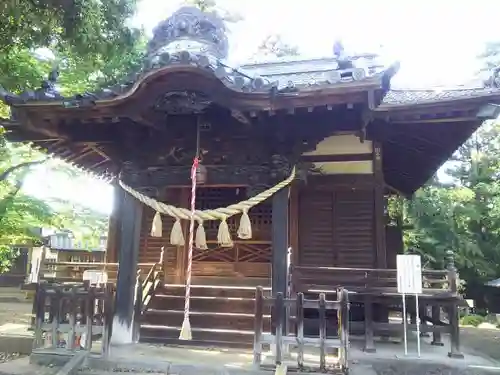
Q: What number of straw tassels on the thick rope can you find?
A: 5